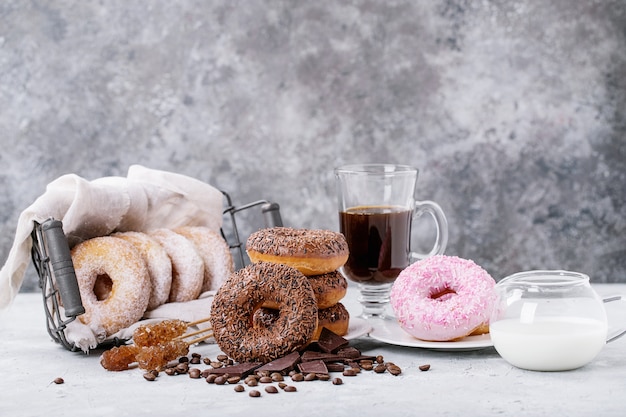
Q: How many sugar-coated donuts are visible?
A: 4